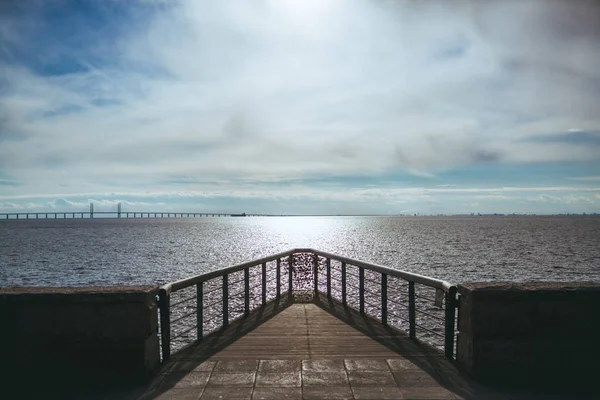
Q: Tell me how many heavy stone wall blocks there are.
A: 2